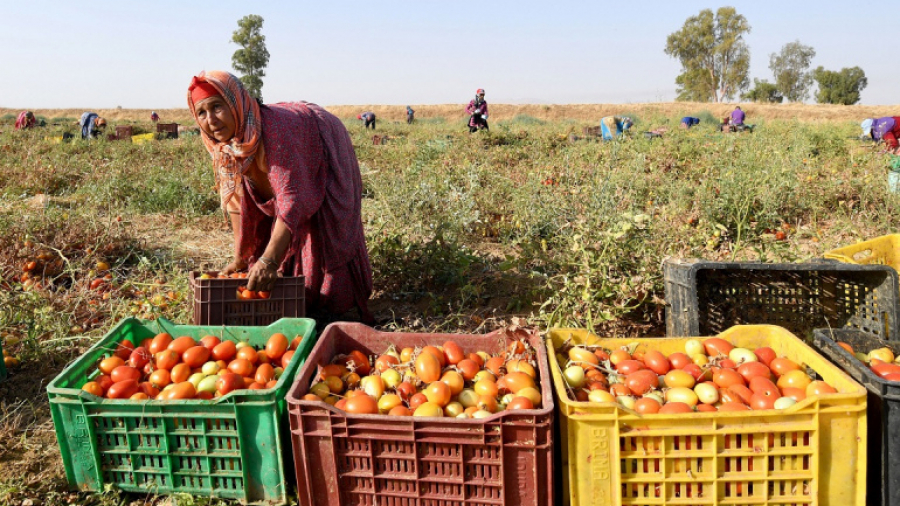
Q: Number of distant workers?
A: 10